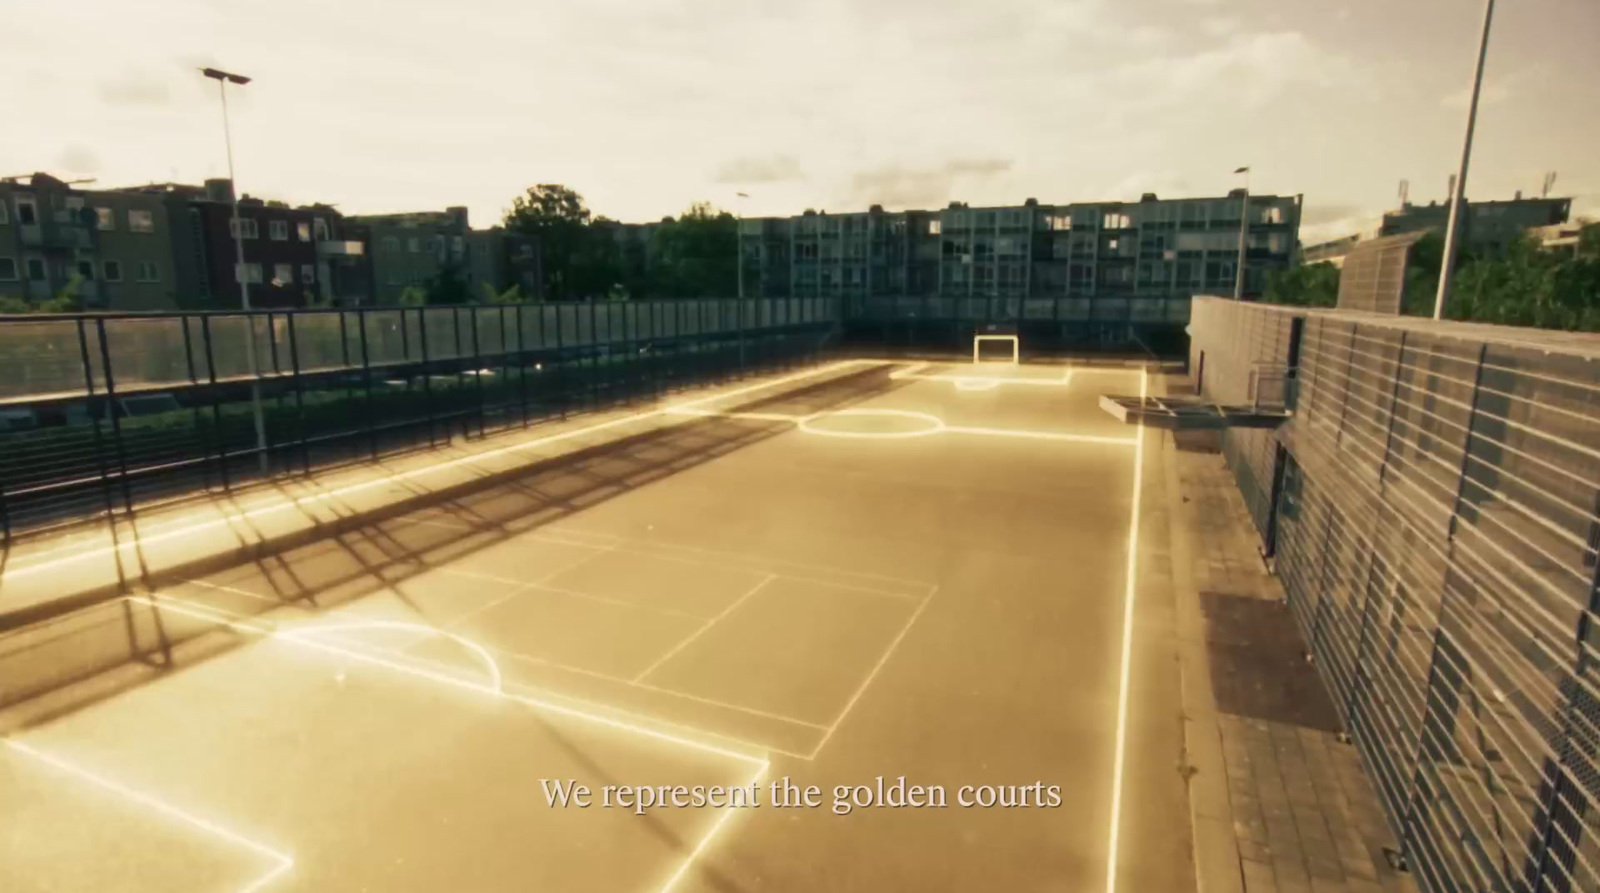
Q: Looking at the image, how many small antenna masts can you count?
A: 3